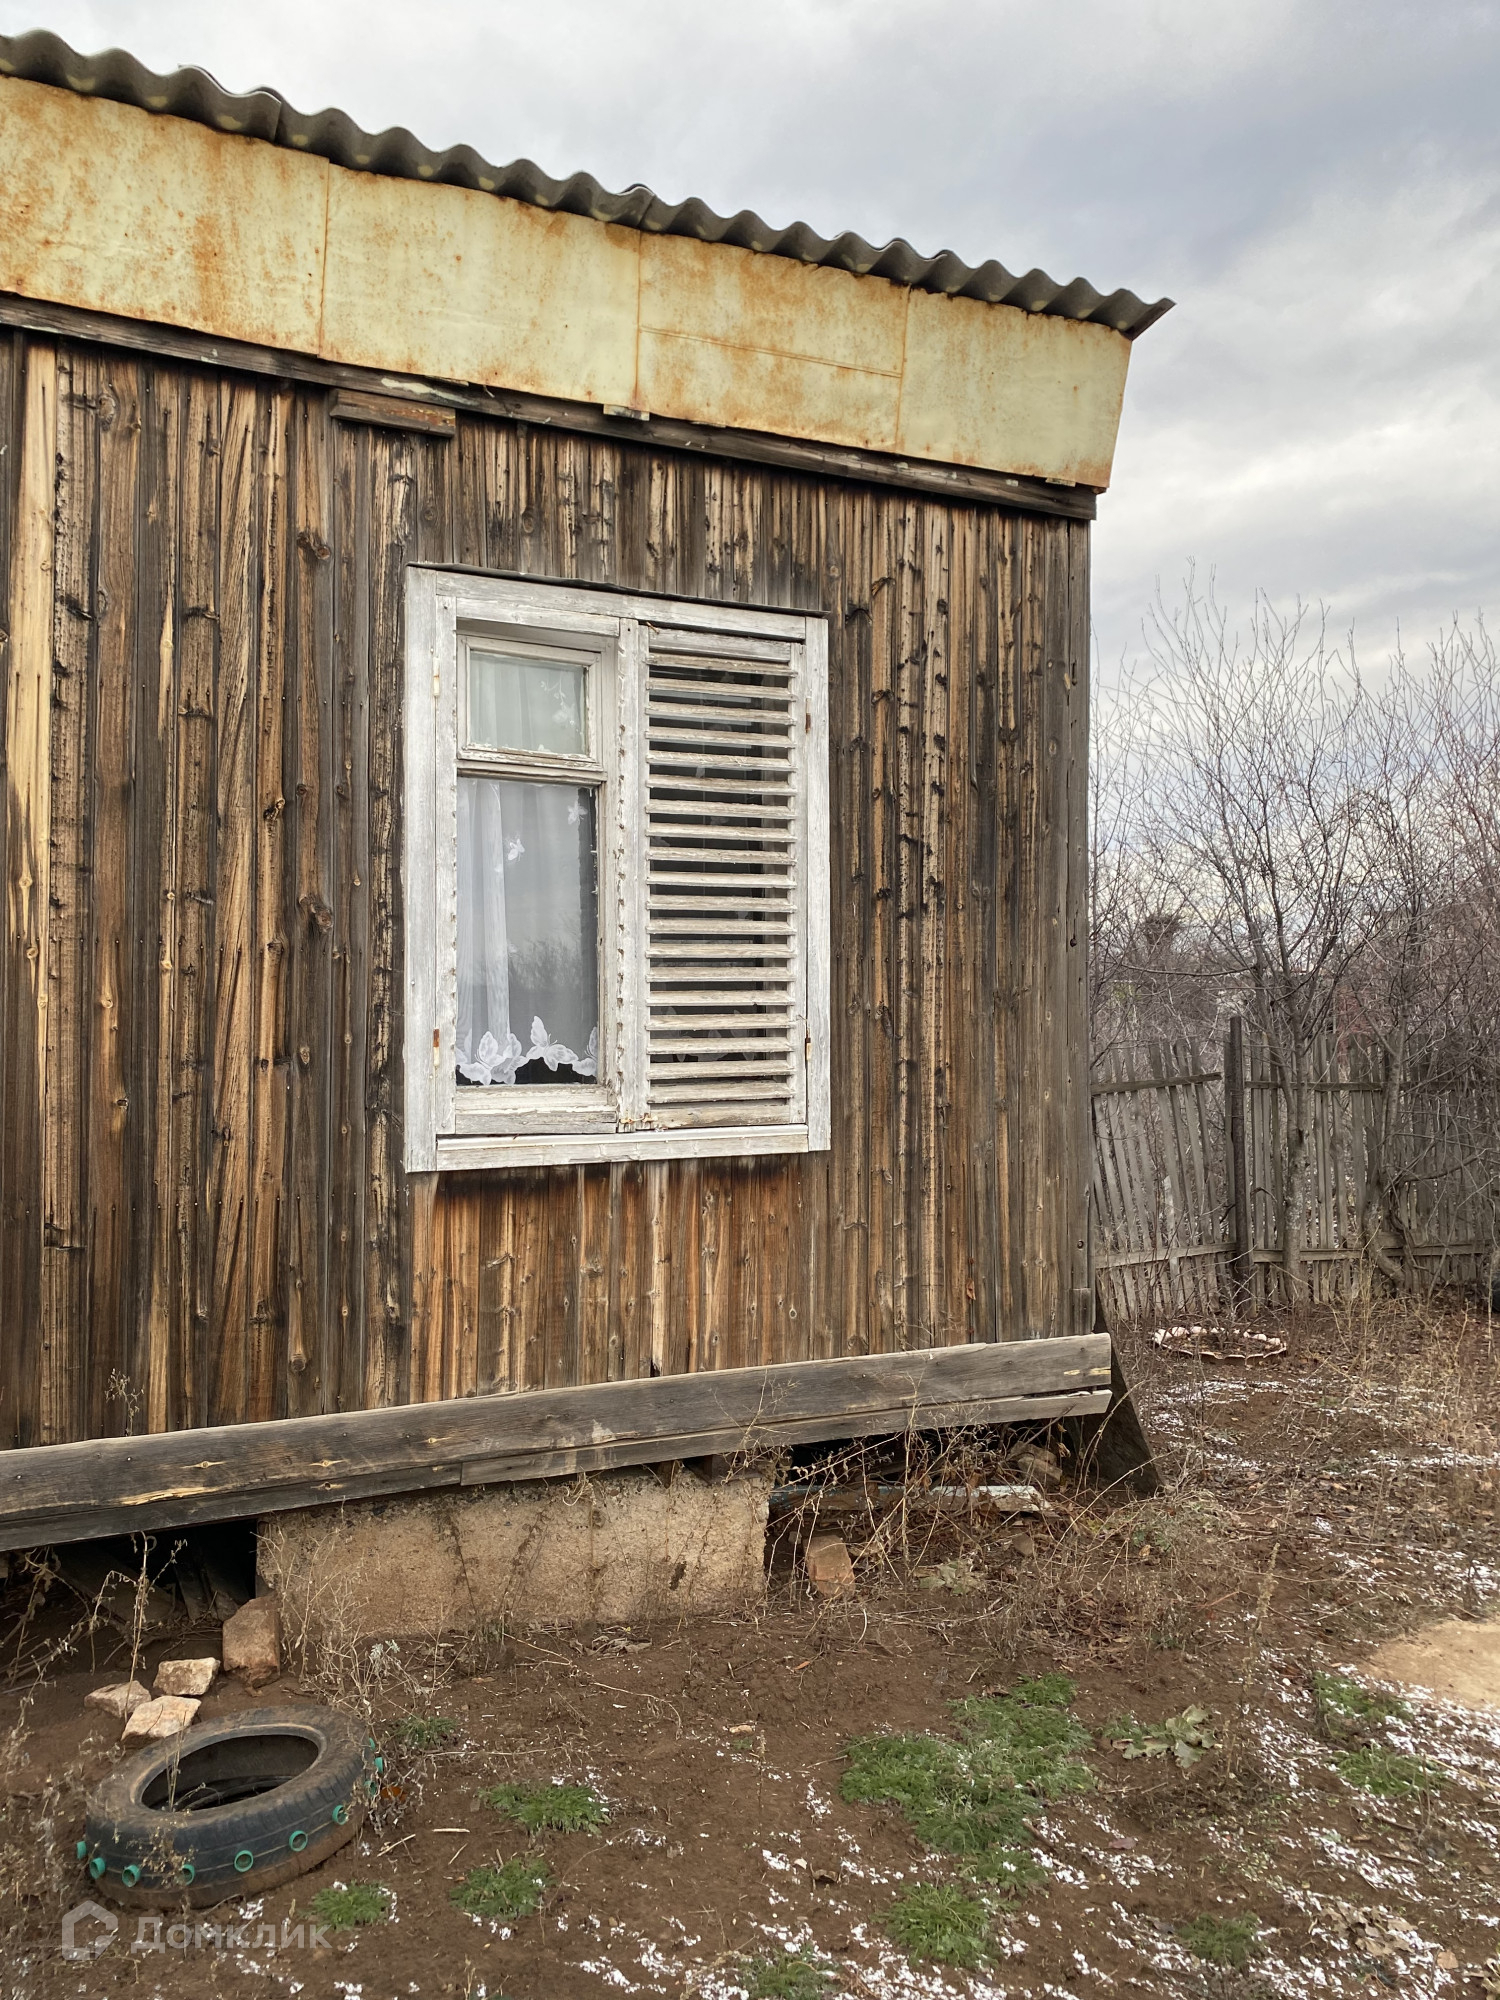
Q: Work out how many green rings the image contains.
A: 10